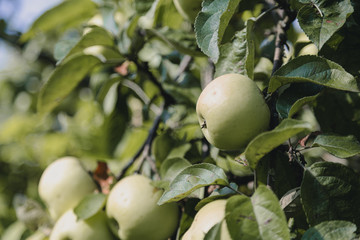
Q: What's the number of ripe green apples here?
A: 5